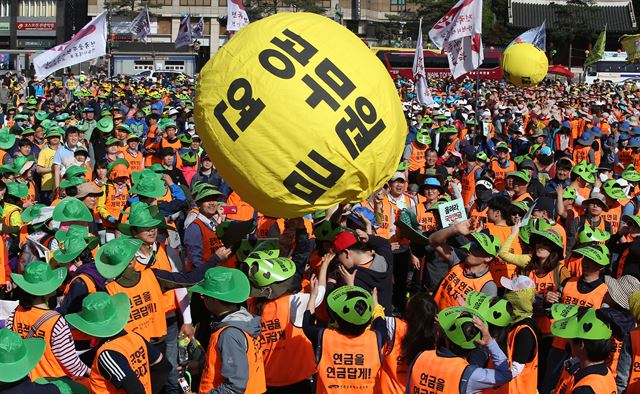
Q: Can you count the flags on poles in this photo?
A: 11